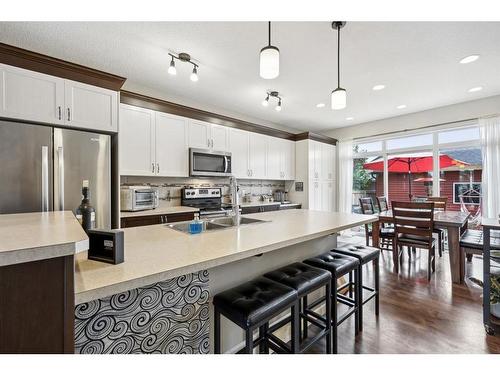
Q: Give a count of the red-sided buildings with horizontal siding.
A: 1